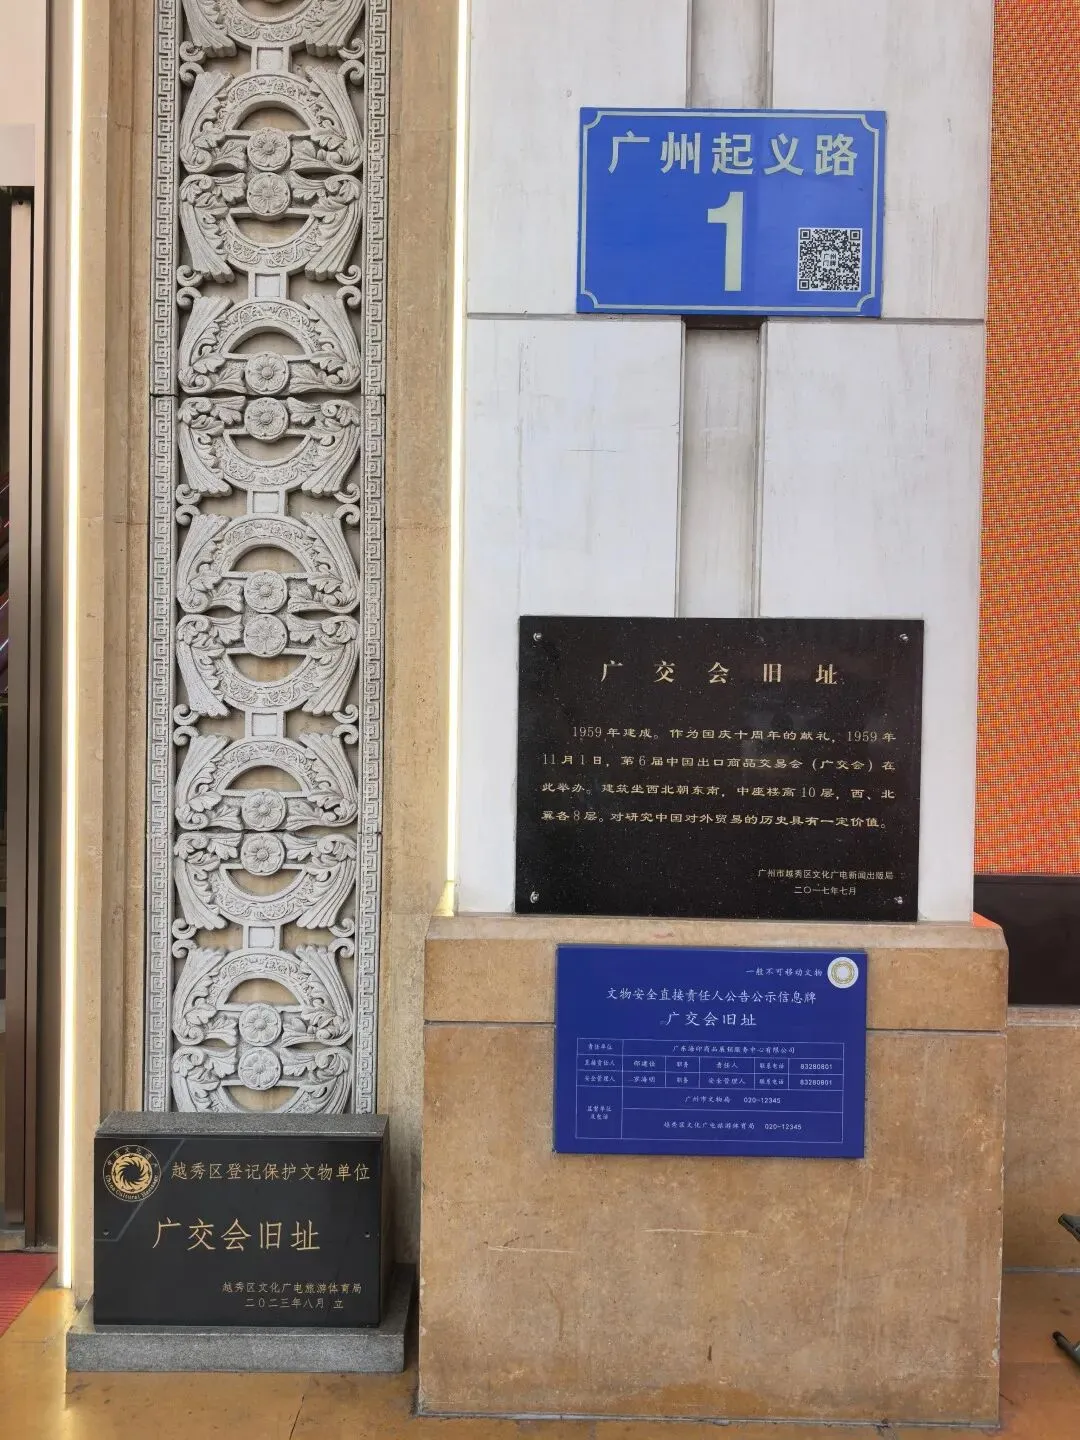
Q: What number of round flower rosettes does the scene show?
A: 10